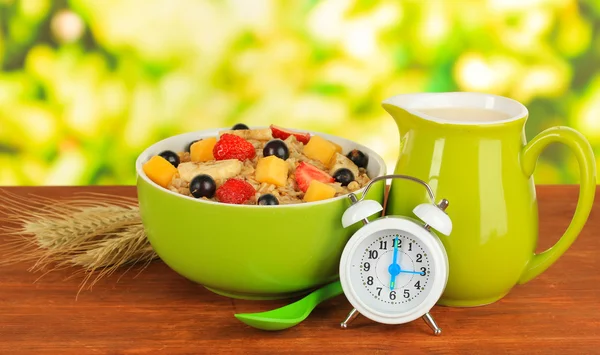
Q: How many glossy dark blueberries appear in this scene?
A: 8